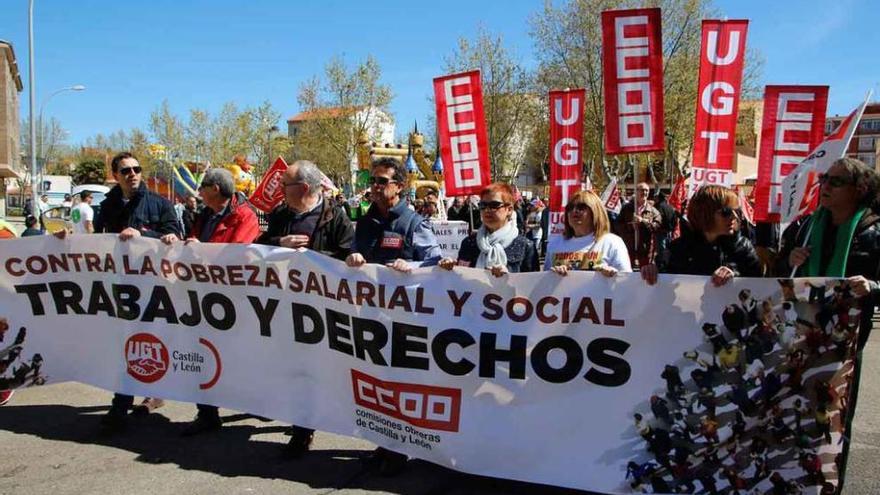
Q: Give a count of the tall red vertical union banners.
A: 5